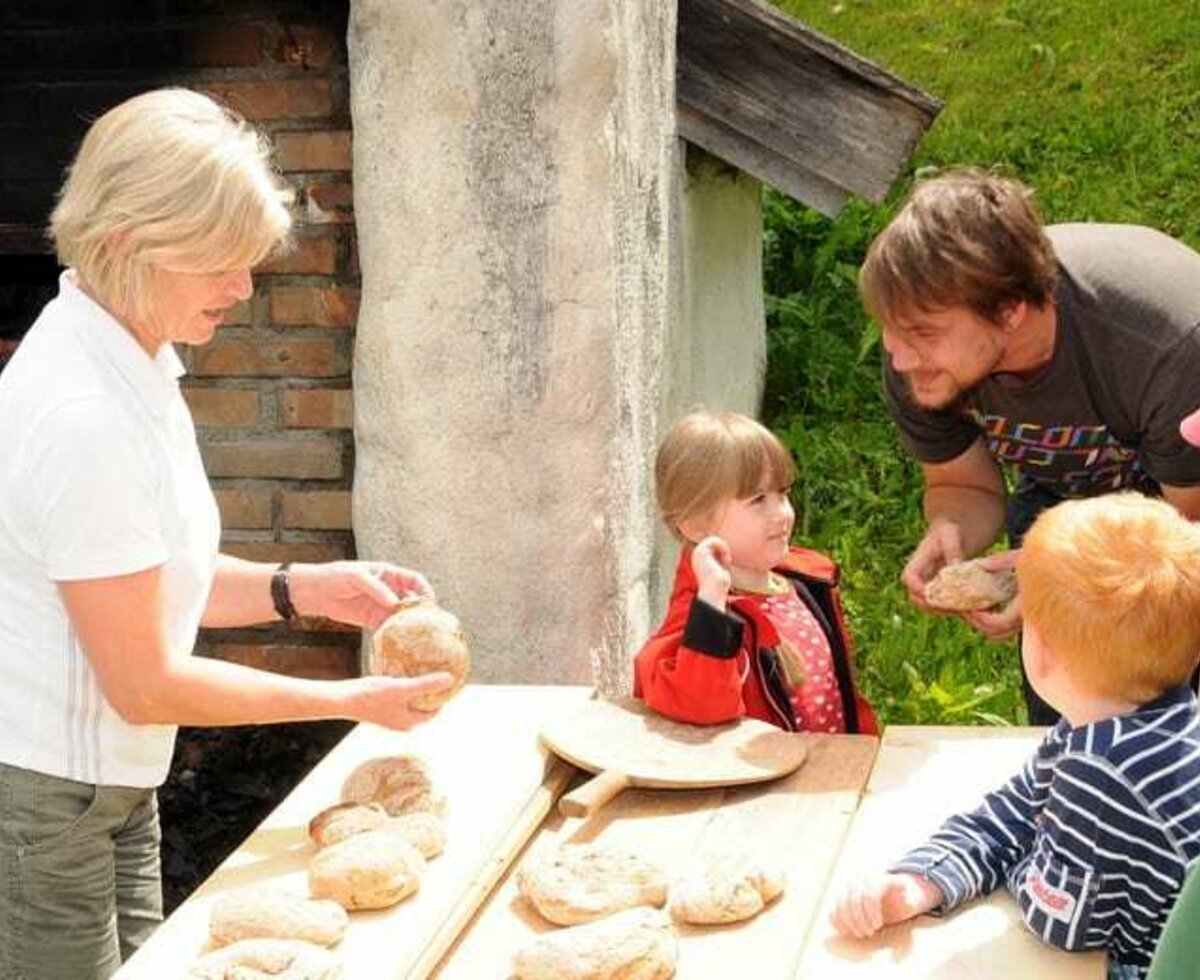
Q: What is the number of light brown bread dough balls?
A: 11